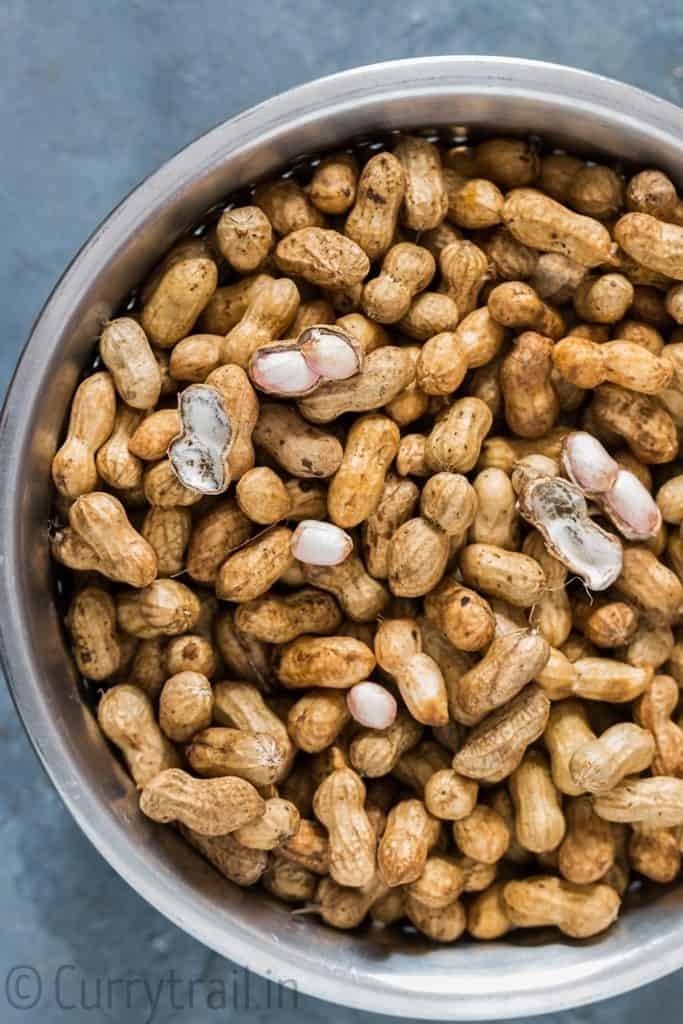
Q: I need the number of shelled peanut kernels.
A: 6